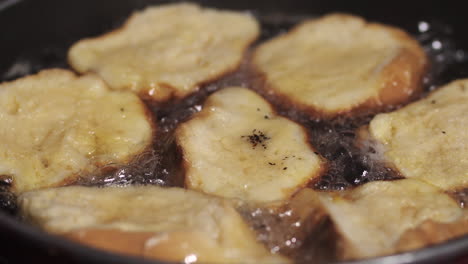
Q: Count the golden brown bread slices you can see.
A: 7